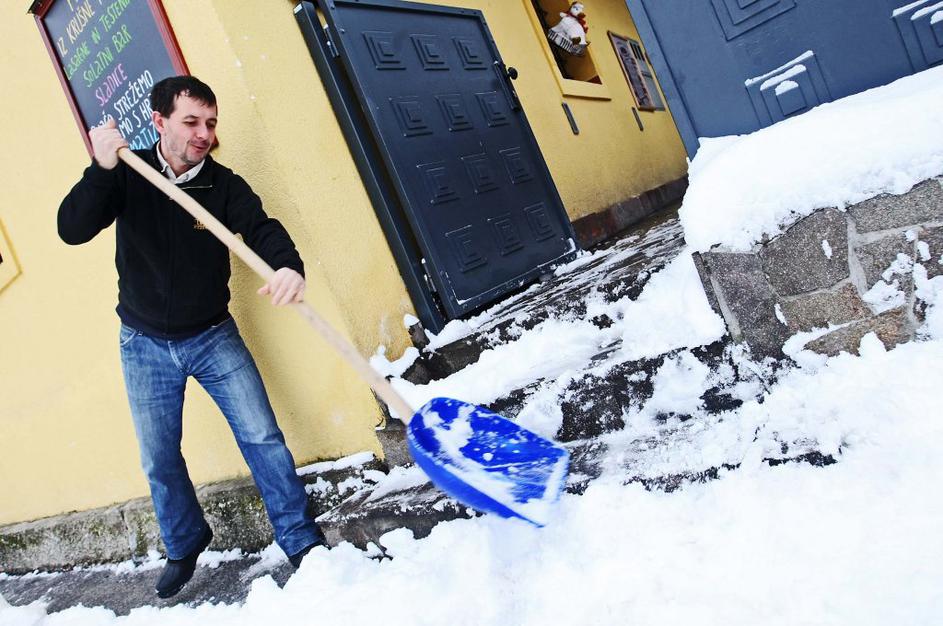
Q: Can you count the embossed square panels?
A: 15